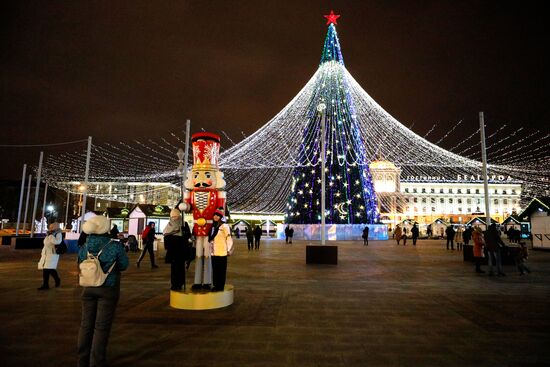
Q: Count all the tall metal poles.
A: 9